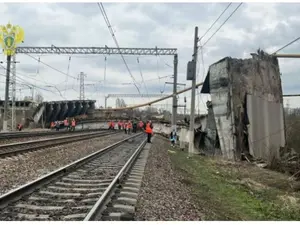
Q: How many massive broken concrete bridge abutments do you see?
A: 1